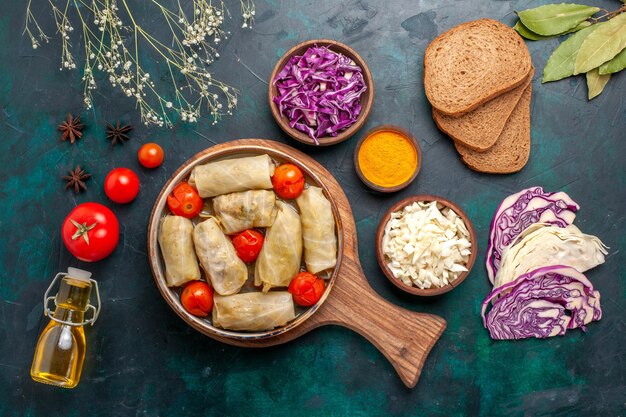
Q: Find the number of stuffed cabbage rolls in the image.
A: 7